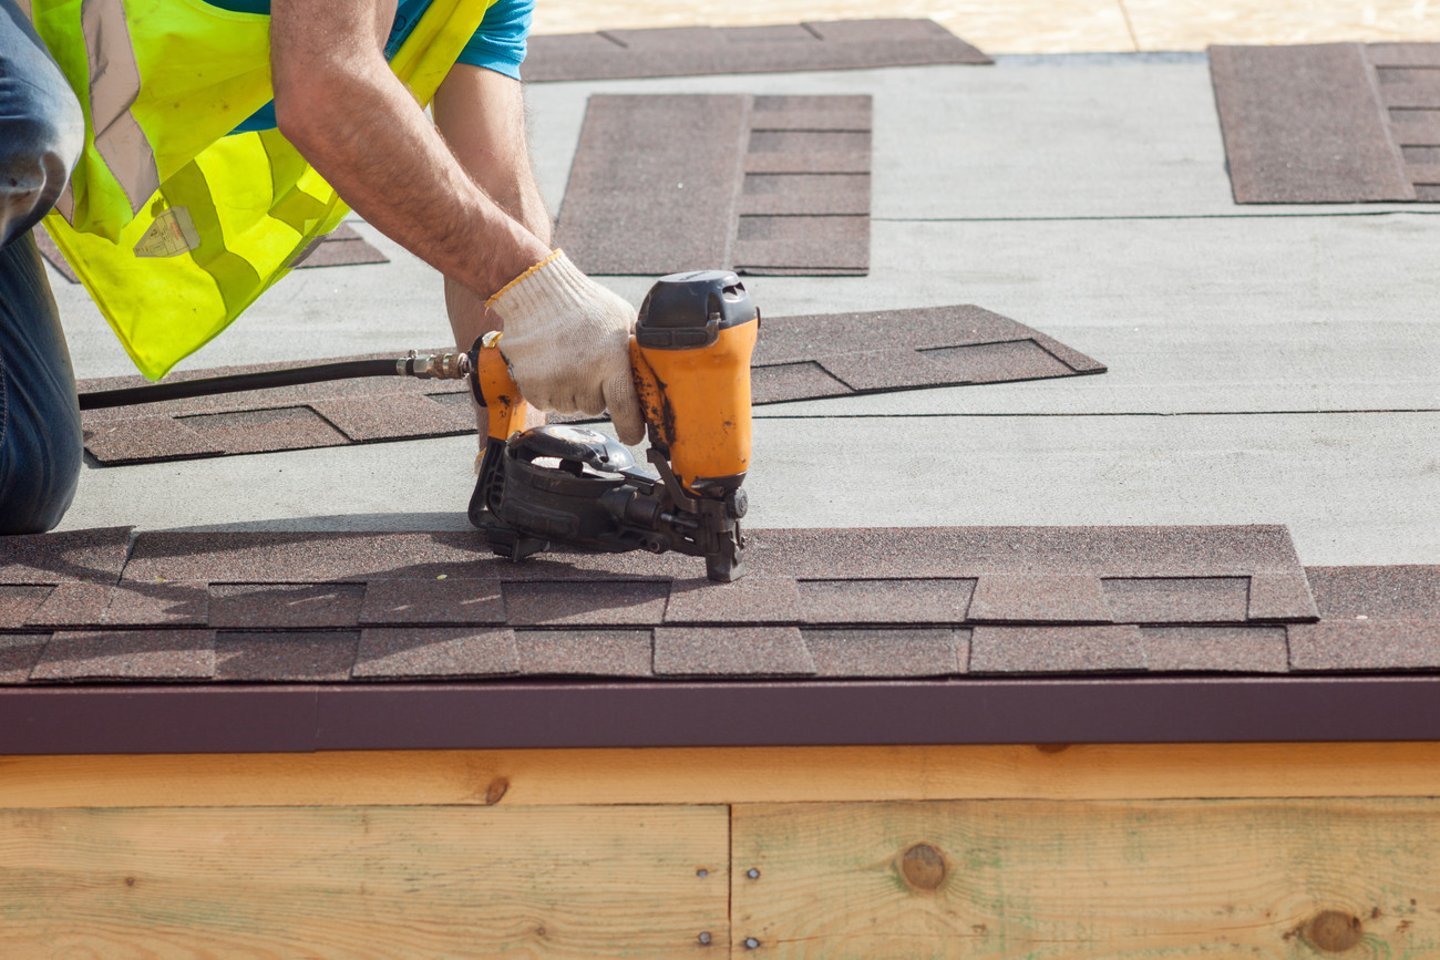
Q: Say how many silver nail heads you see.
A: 4